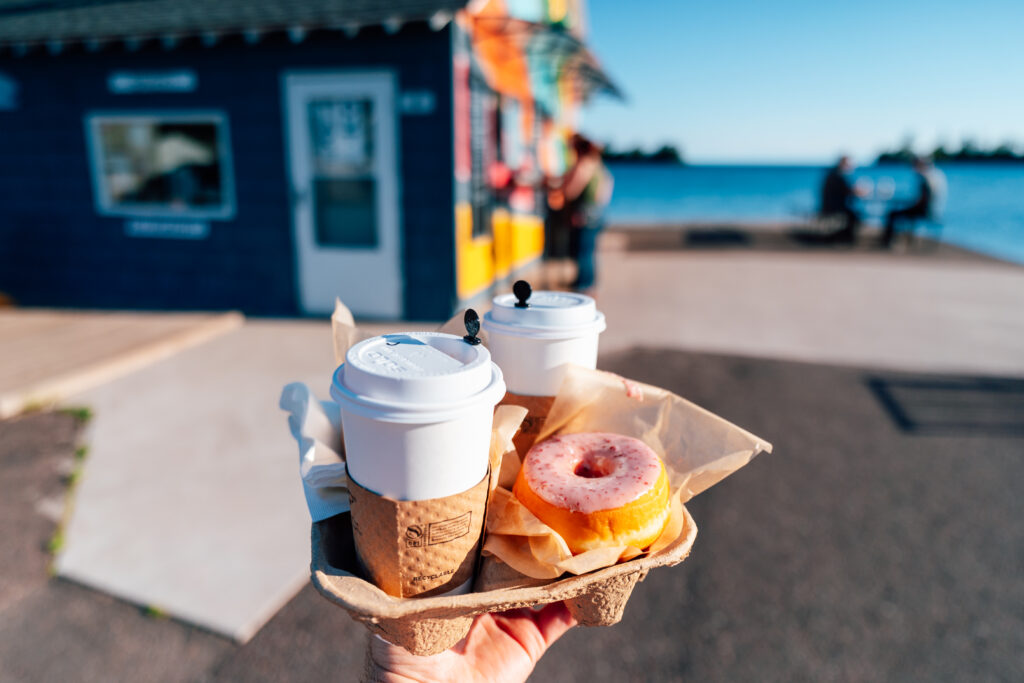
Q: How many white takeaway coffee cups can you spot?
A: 2